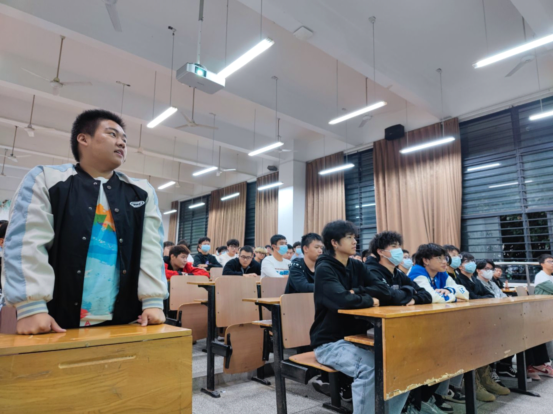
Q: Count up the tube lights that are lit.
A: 14